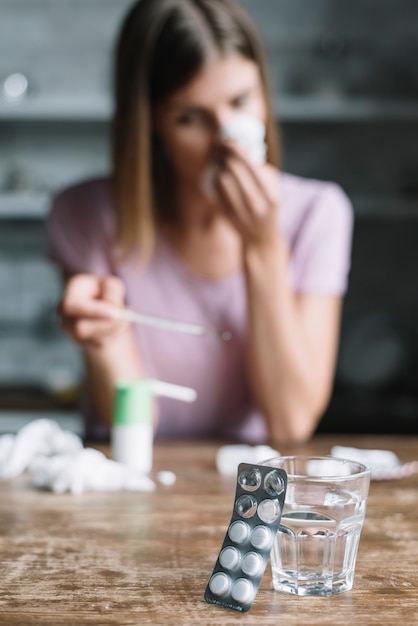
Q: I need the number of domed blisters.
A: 10